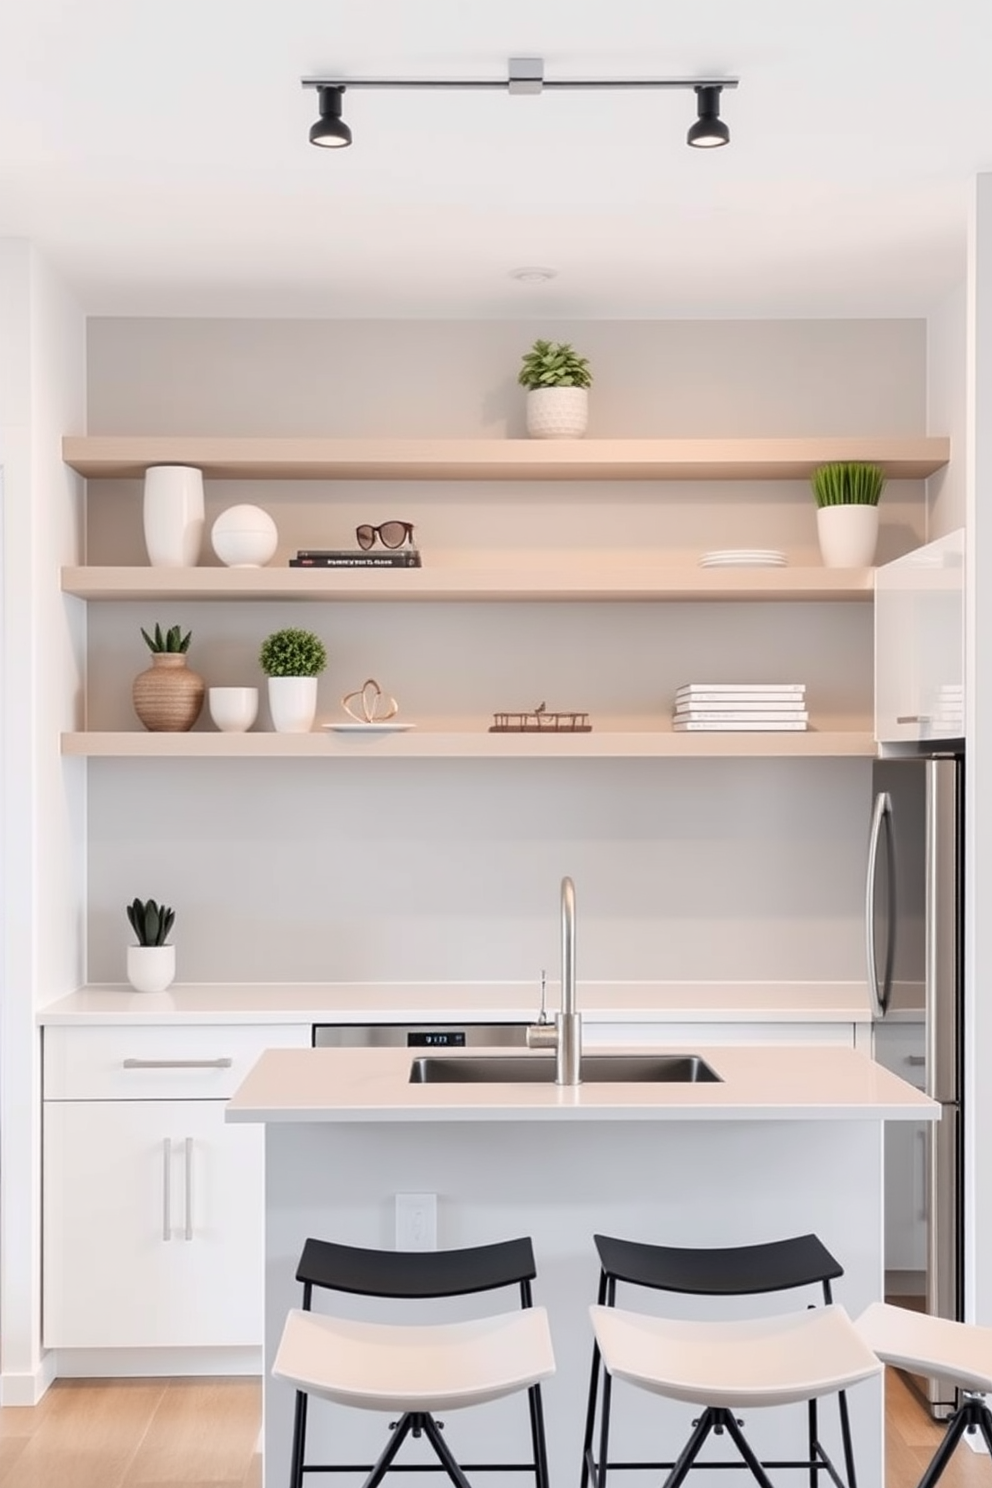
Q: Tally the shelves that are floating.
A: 3